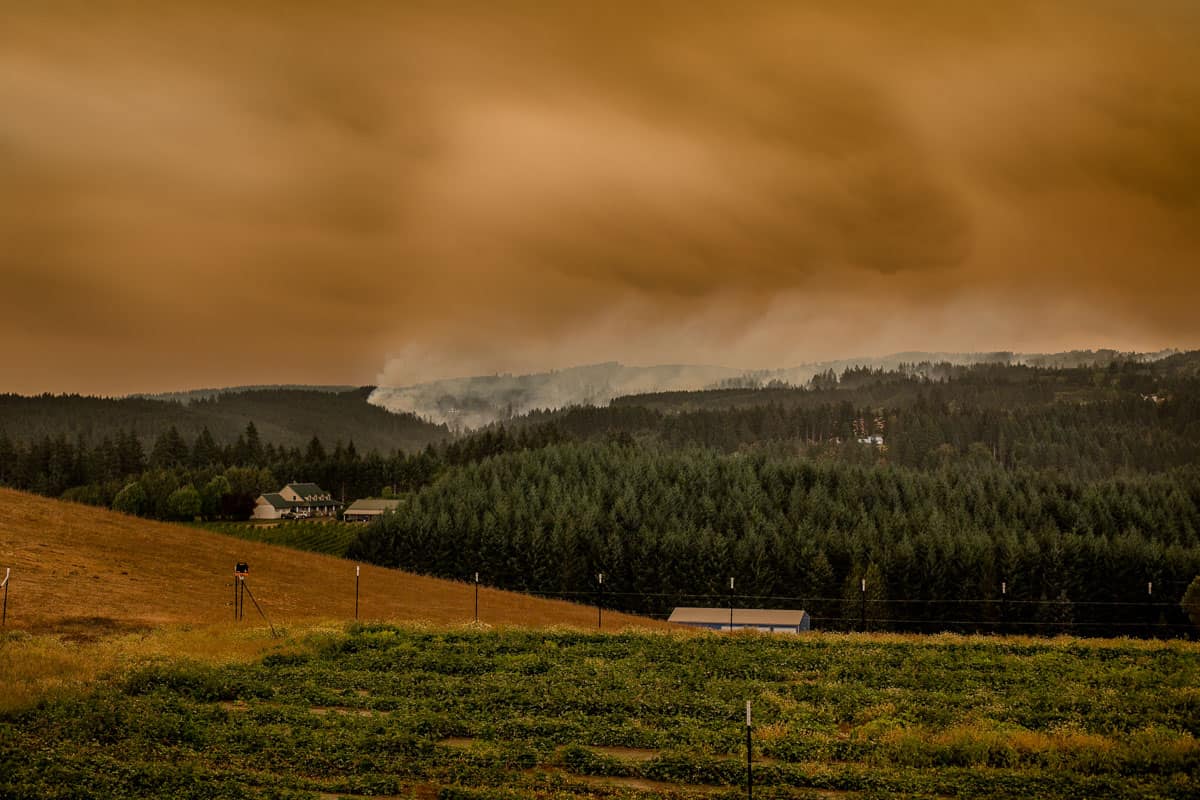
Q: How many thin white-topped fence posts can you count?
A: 9